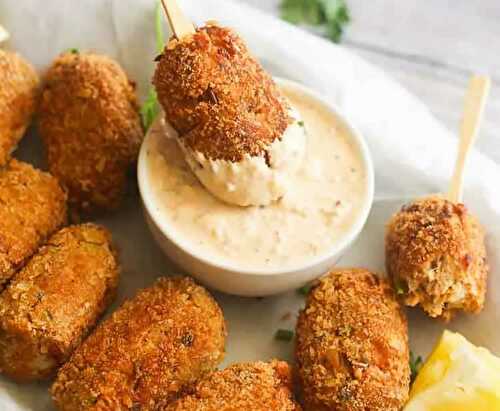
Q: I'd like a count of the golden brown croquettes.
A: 9